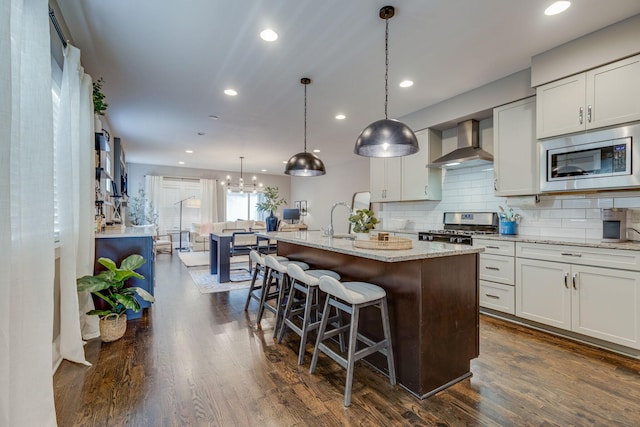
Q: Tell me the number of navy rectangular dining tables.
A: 1